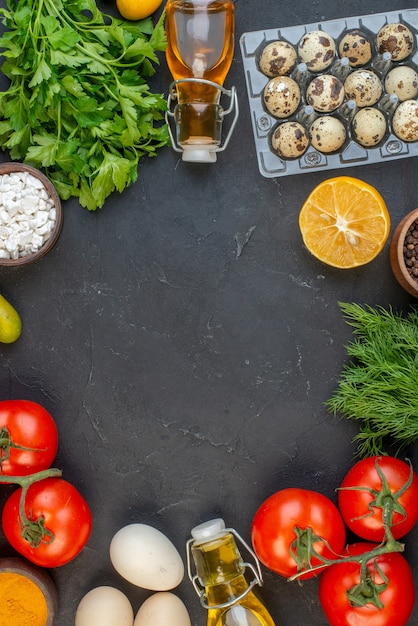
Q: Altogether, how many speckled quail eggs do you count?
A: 12